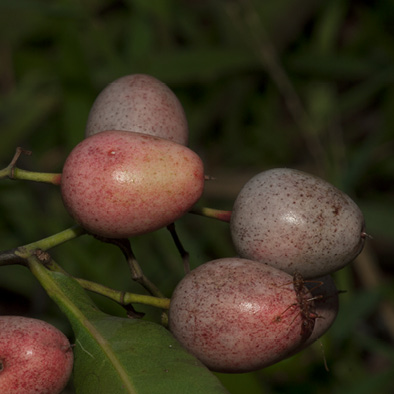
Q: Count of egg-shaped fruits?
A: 6